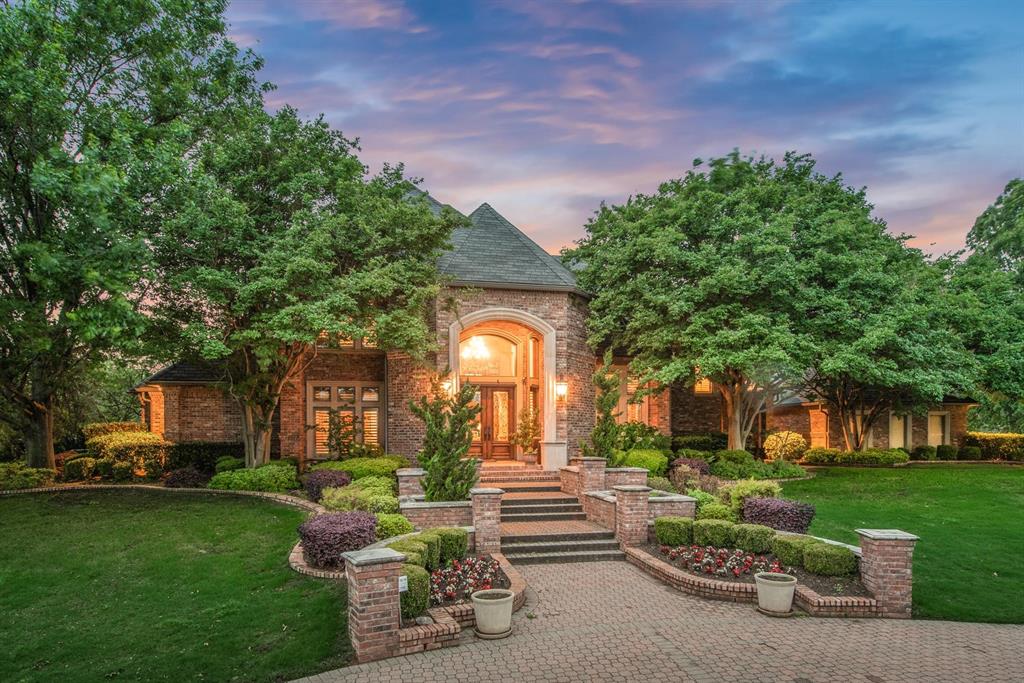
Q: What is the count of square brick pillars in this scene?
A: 6